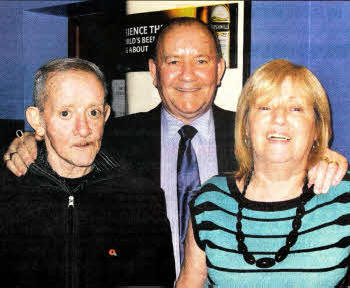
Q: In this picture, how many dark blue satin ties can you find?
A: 1